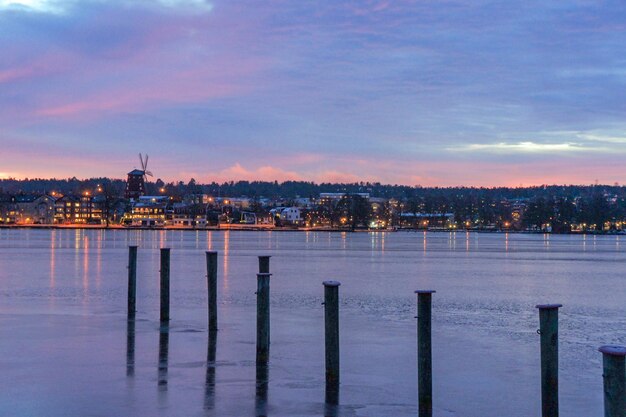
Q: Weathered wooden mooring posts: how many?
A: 9